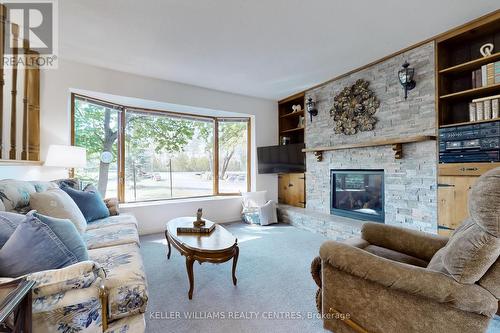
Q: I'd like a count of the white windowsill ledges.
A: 1